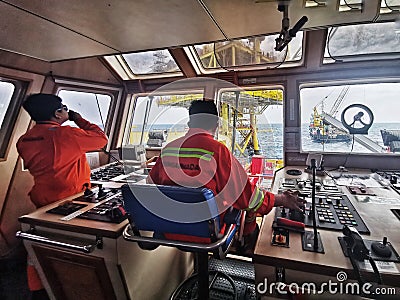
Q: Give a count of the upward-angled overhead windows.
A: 3